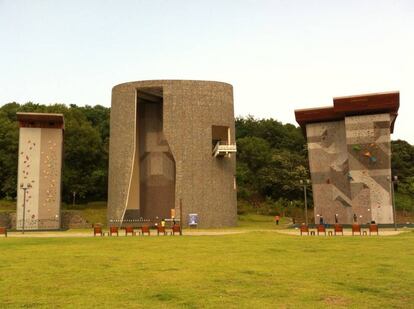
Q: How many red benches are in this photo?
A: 12